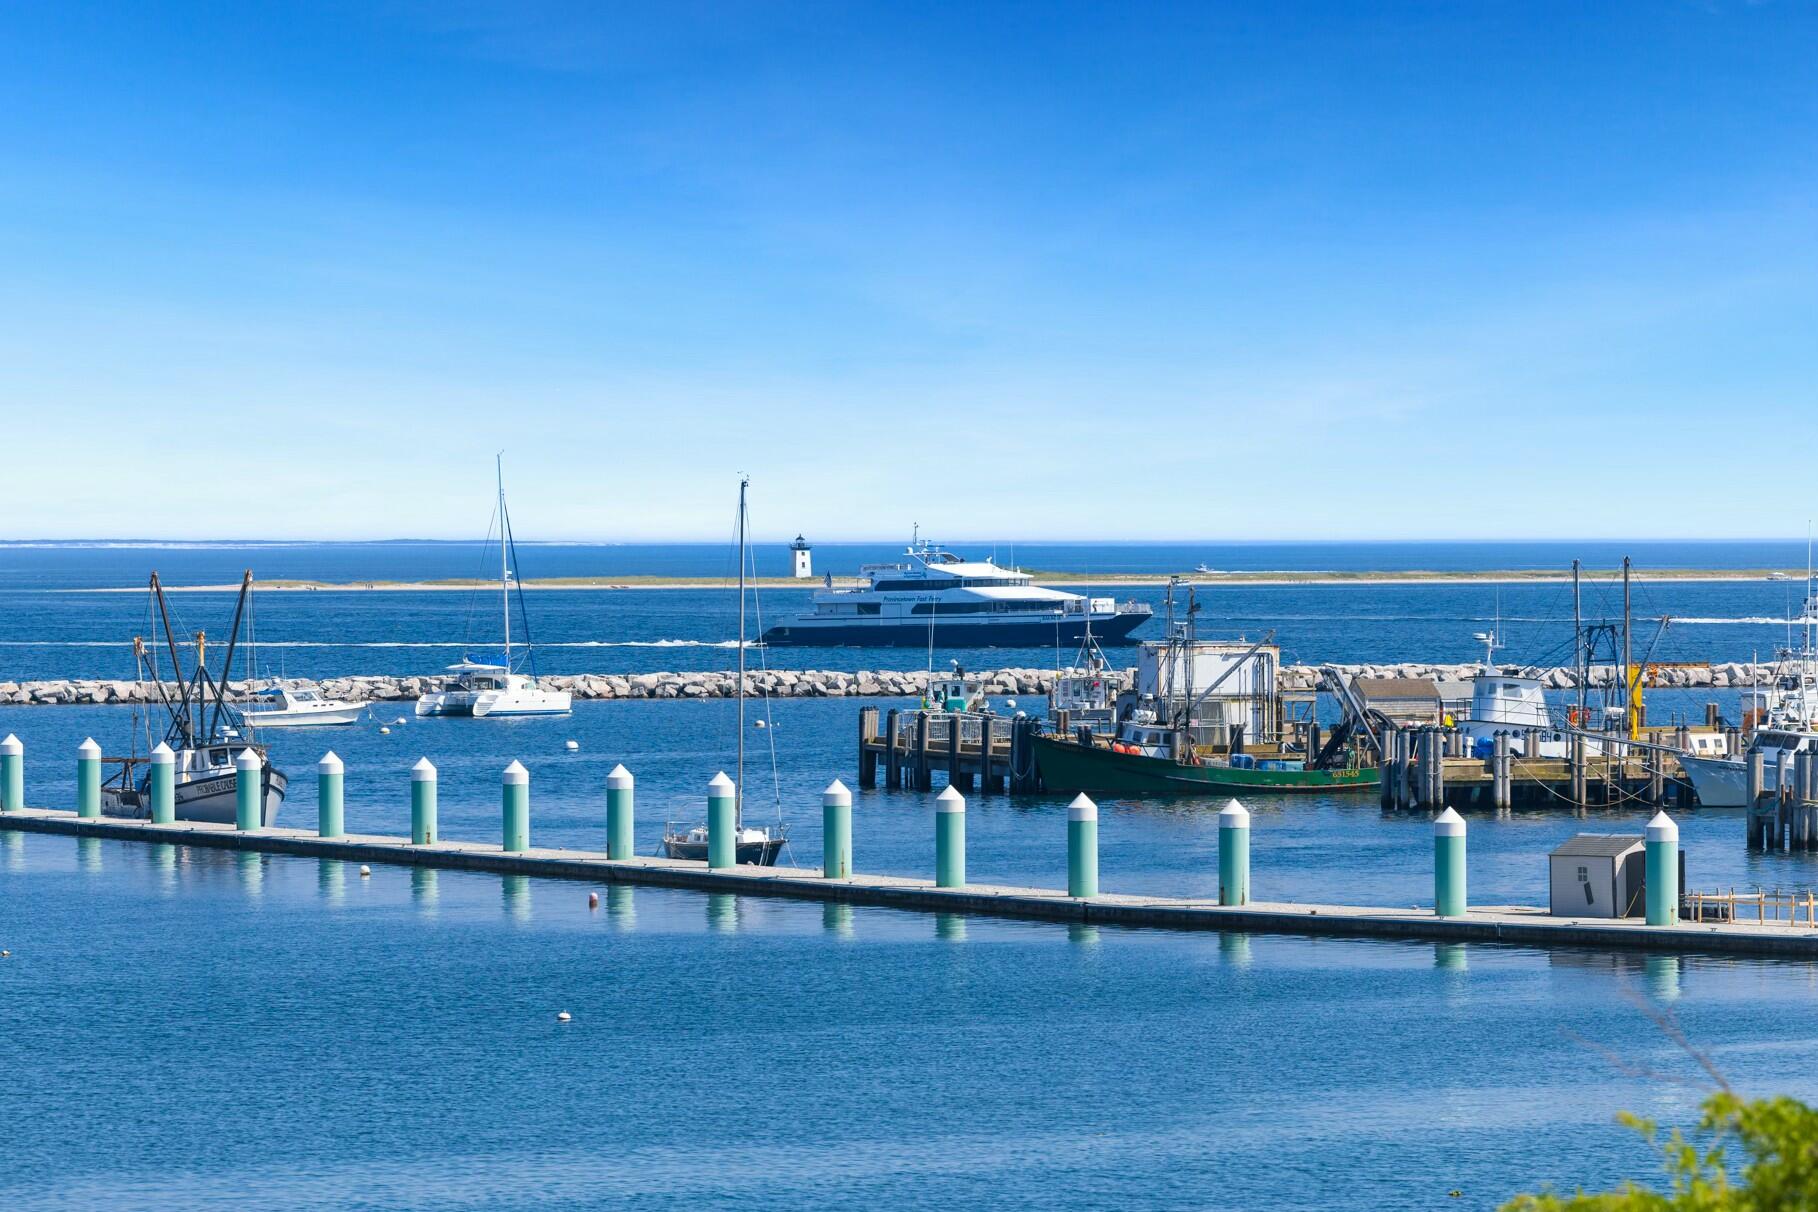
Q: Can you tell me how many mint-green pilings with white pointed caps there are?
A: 15